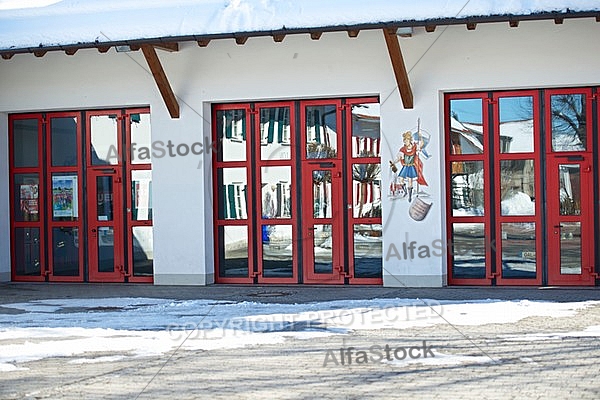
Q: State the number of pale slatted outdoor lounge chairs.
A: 0